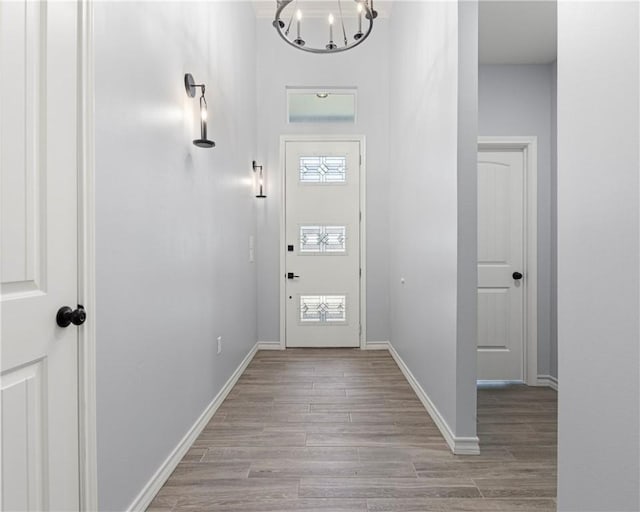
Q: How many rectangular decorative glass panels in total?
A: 3